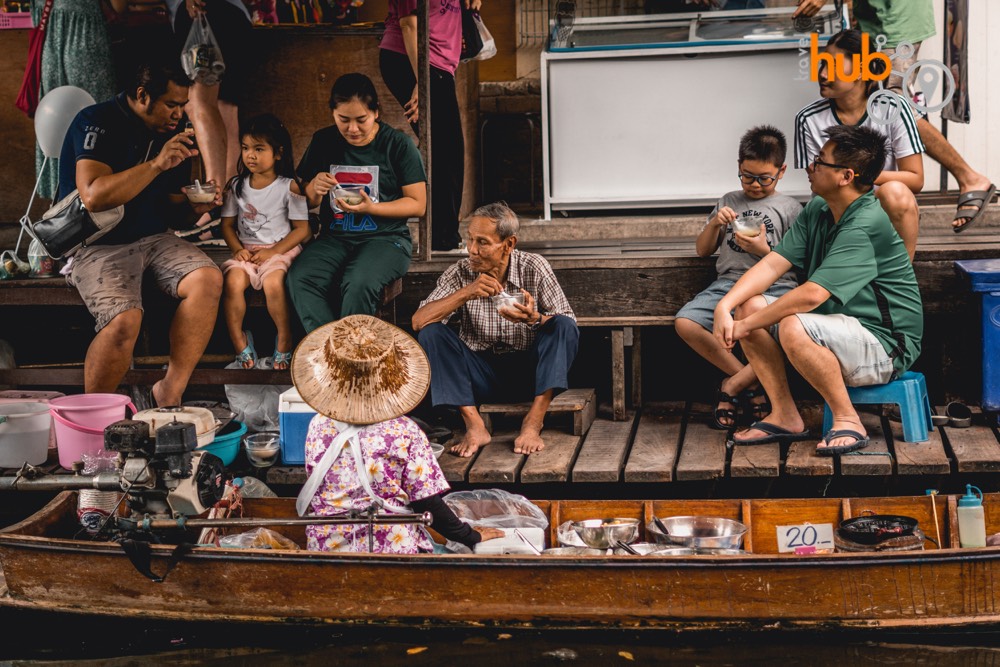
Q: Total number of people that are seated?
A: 8